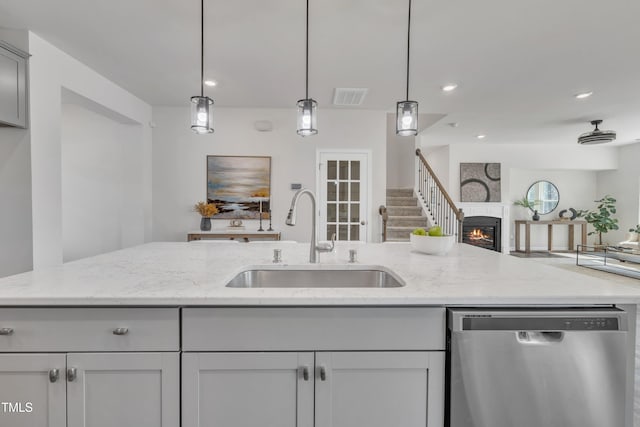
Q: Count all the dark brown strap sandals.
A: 0